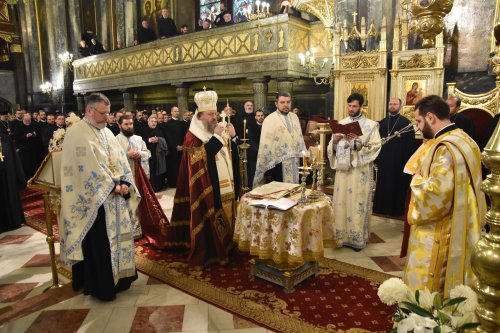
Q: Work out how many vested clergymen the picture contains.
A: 6